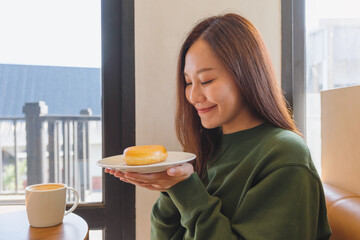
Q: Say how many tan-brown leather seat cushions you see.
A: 1